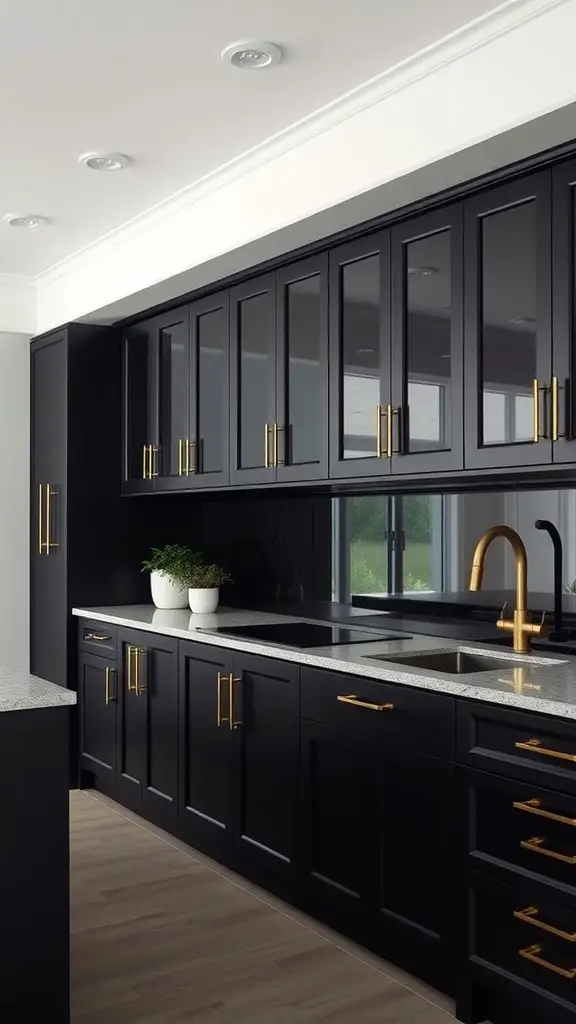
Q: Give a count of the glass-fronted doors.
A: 9